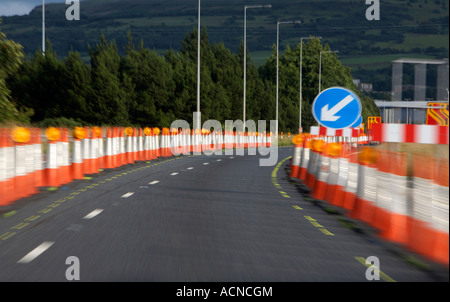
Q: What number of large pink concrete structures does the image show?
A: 0